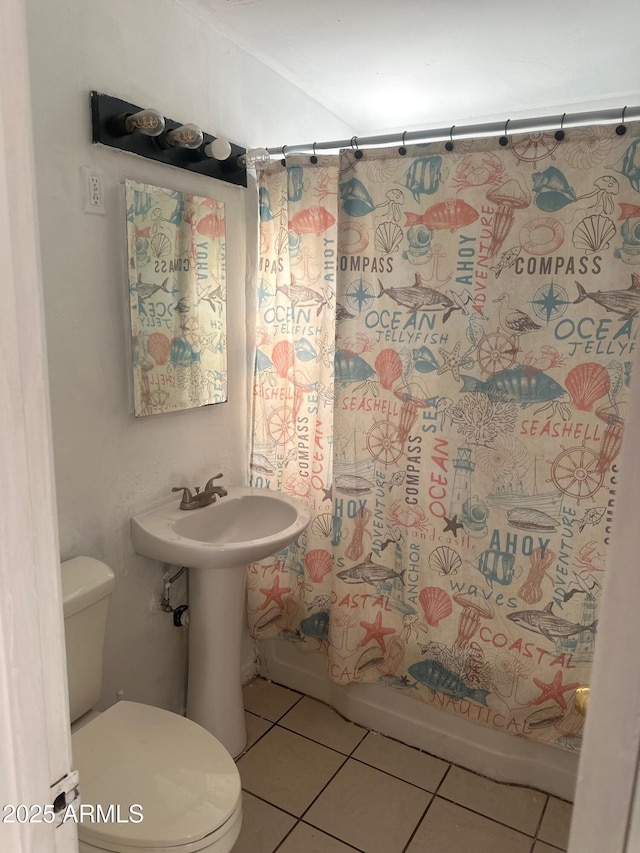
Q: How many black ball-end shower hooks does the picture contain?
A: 8